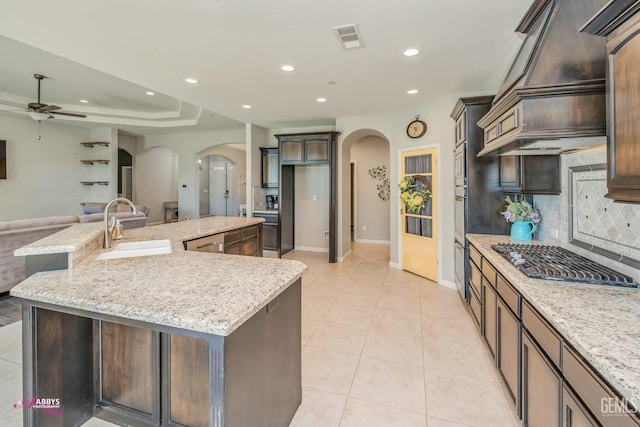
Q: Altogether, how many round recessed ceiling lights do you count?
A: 8